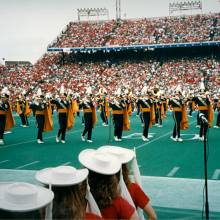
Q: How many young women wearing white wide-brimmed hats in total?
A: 4